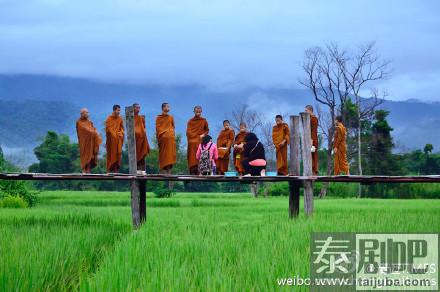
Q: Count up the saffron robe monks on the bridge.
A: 10